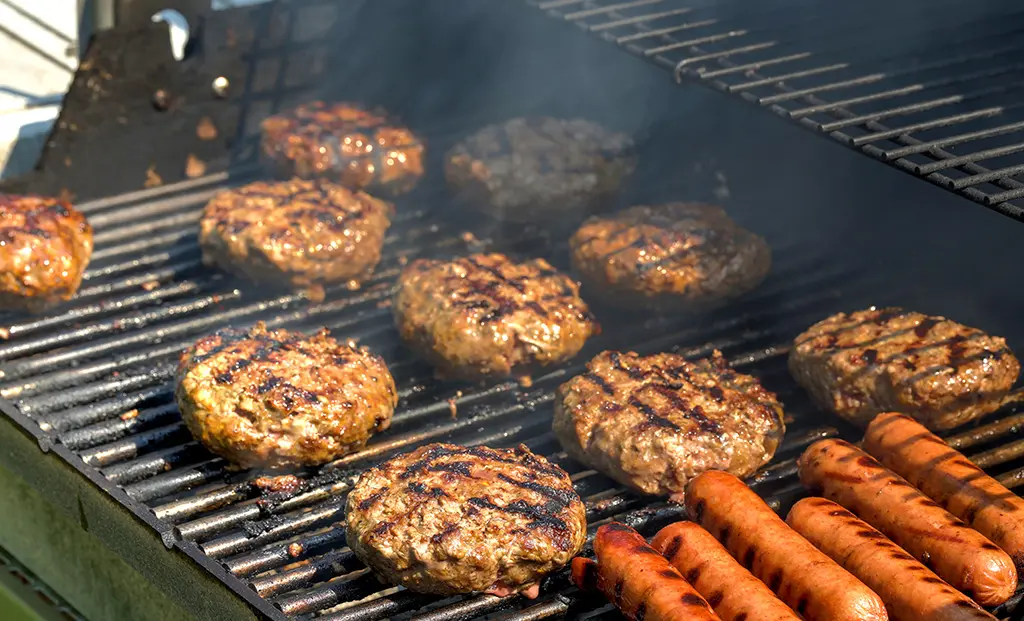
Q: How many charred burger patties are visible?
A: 10